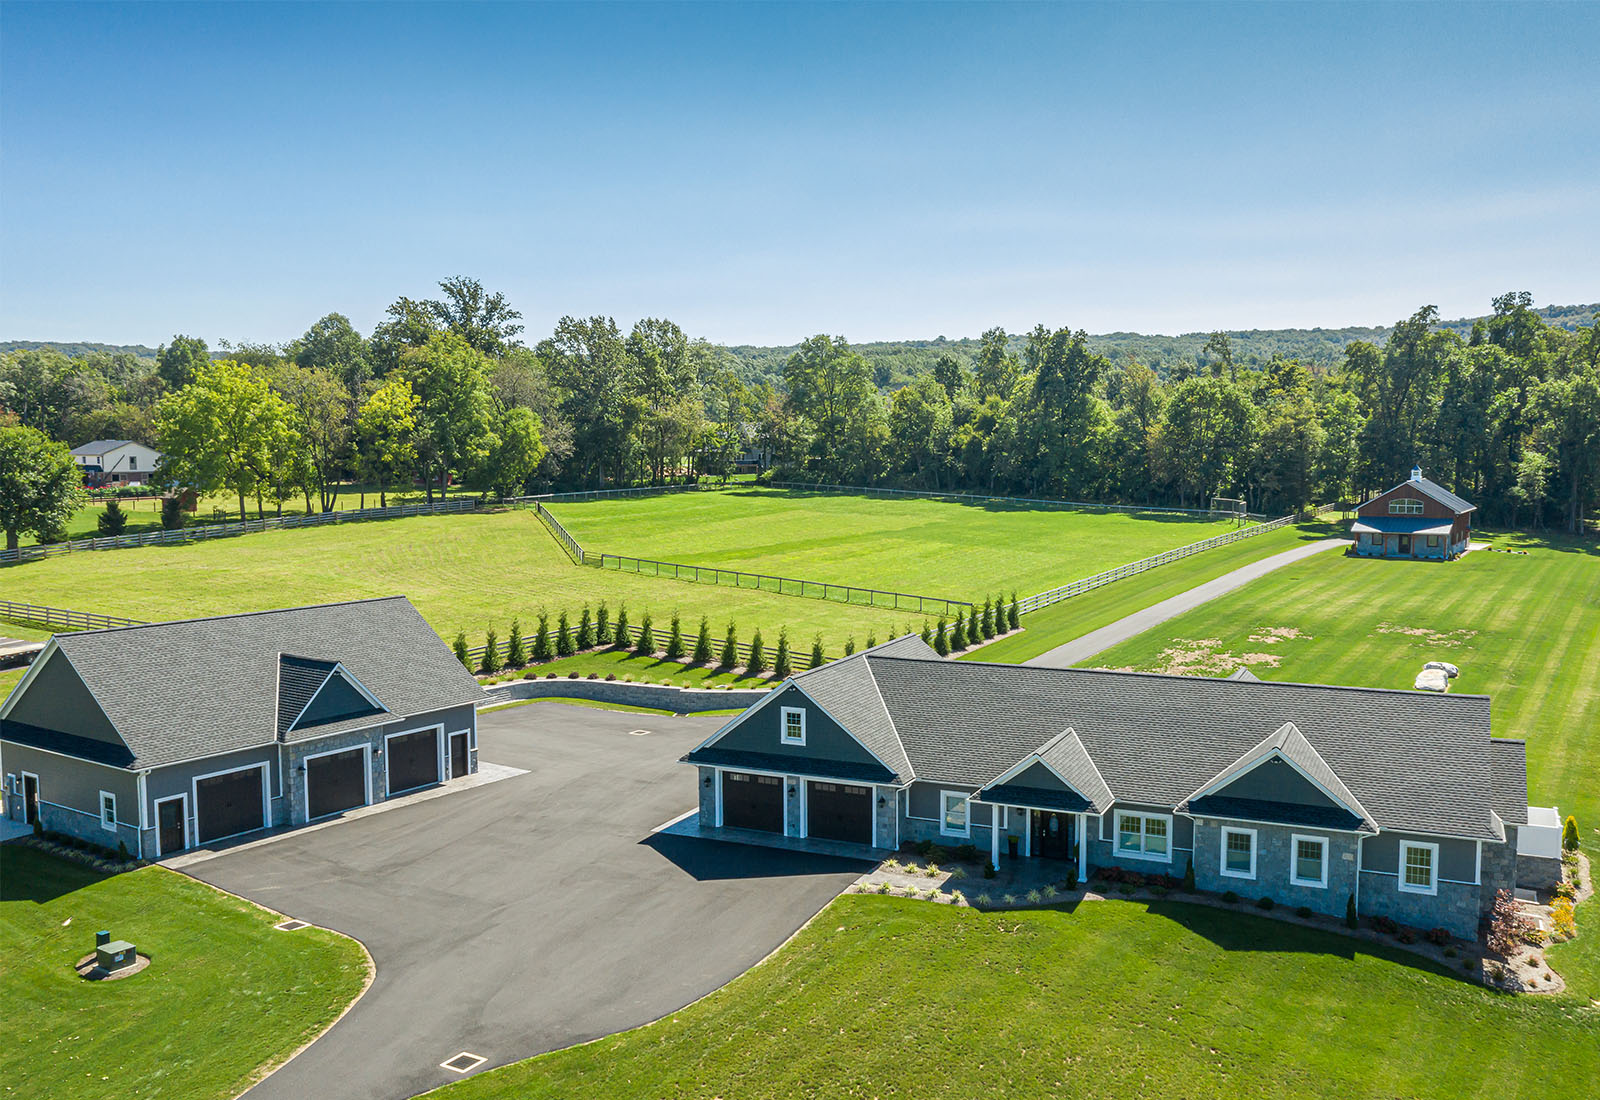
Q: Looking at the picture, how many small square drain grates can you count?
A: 3